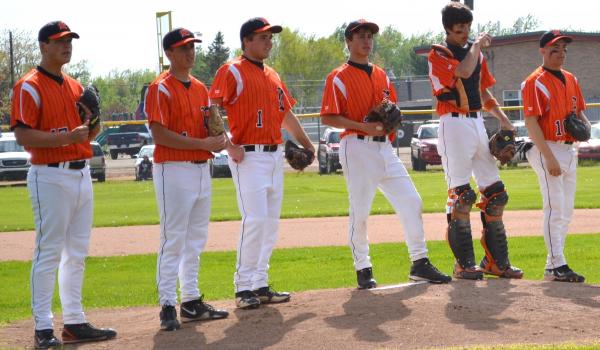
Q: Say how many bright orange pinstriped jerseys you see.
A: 6